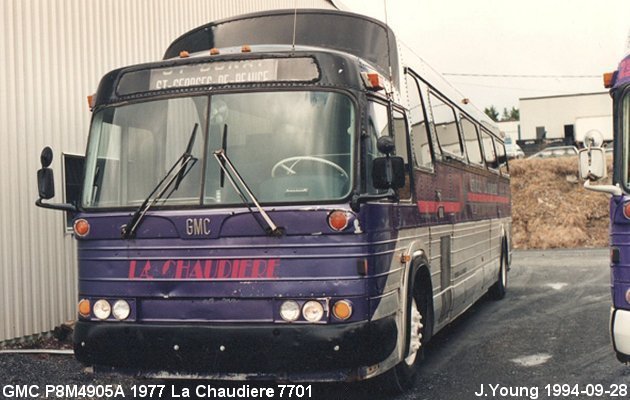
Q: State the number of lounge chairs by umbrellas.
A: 0